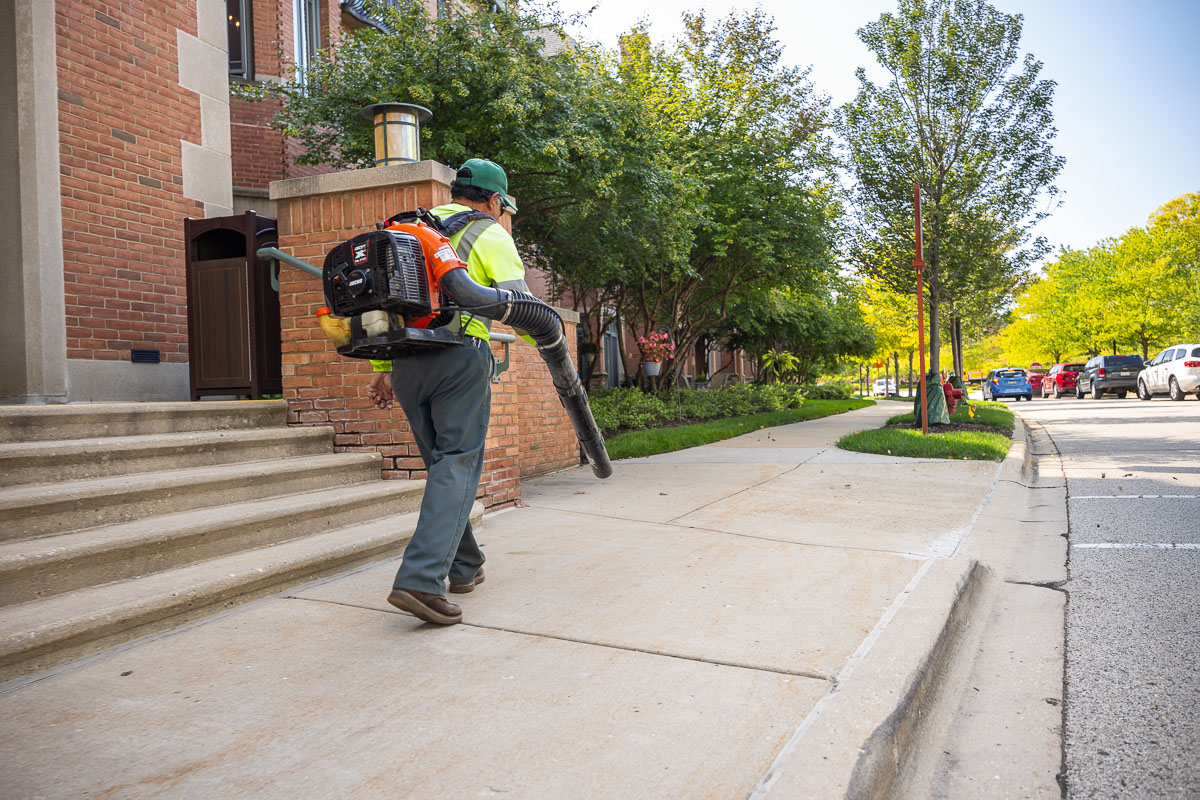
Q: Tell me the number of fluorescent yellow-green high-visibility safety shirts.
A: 1